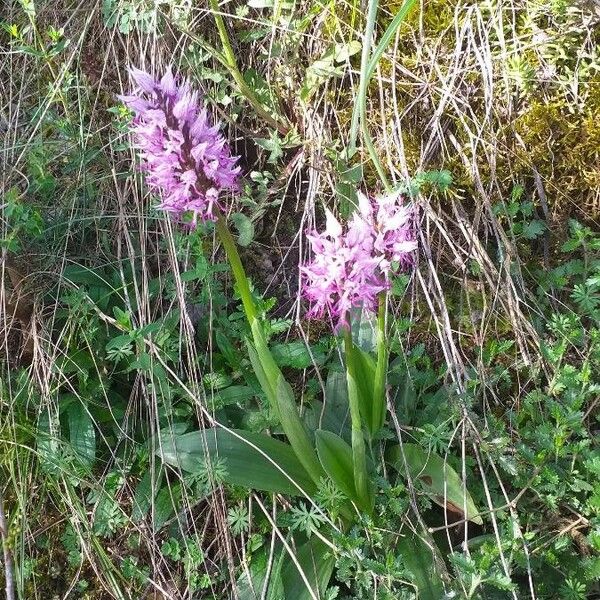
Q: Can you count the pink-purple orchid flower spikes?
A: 3